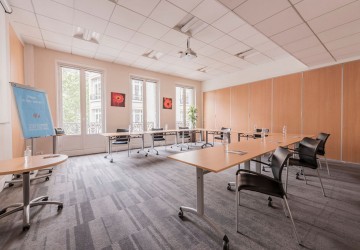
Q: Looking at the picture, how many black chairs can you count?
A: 8